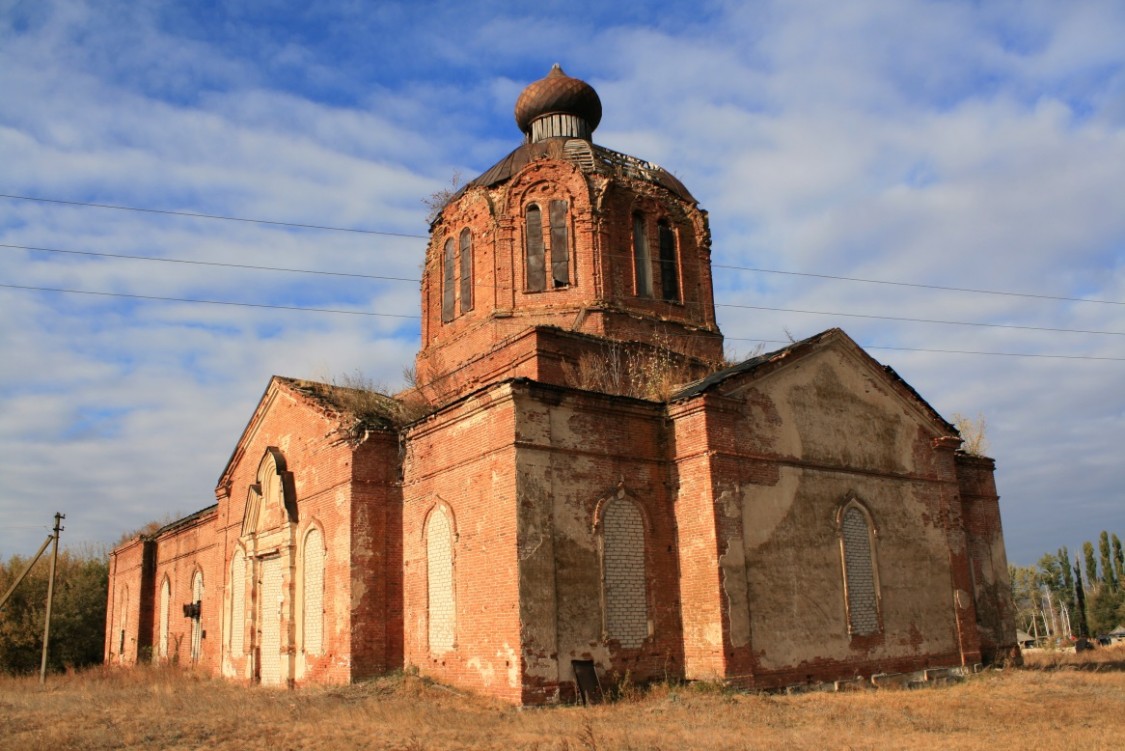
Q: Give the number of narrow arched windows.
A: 14